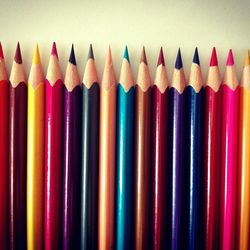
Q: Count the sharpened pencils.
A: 15